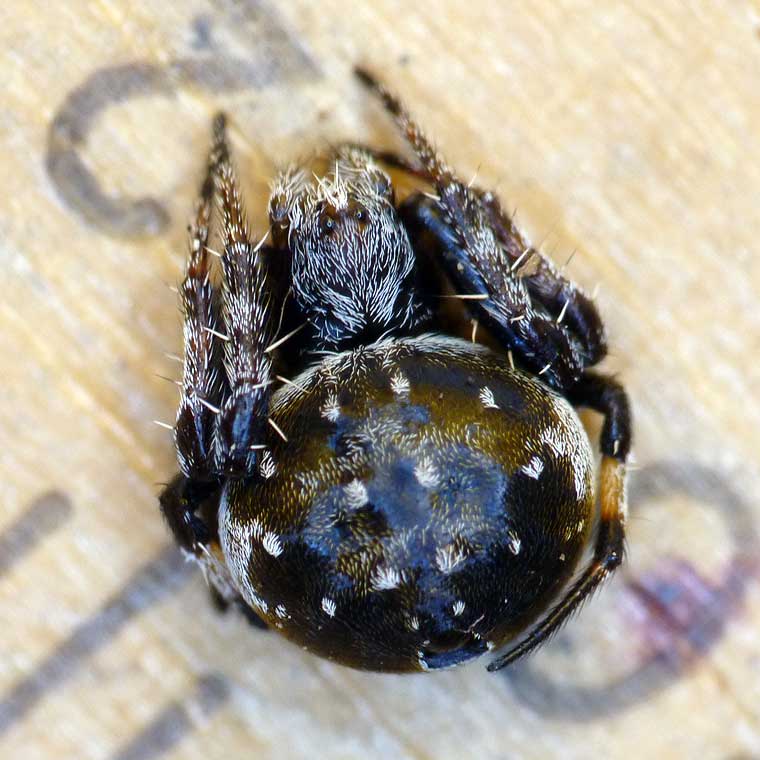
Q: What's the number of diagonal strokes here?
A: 3